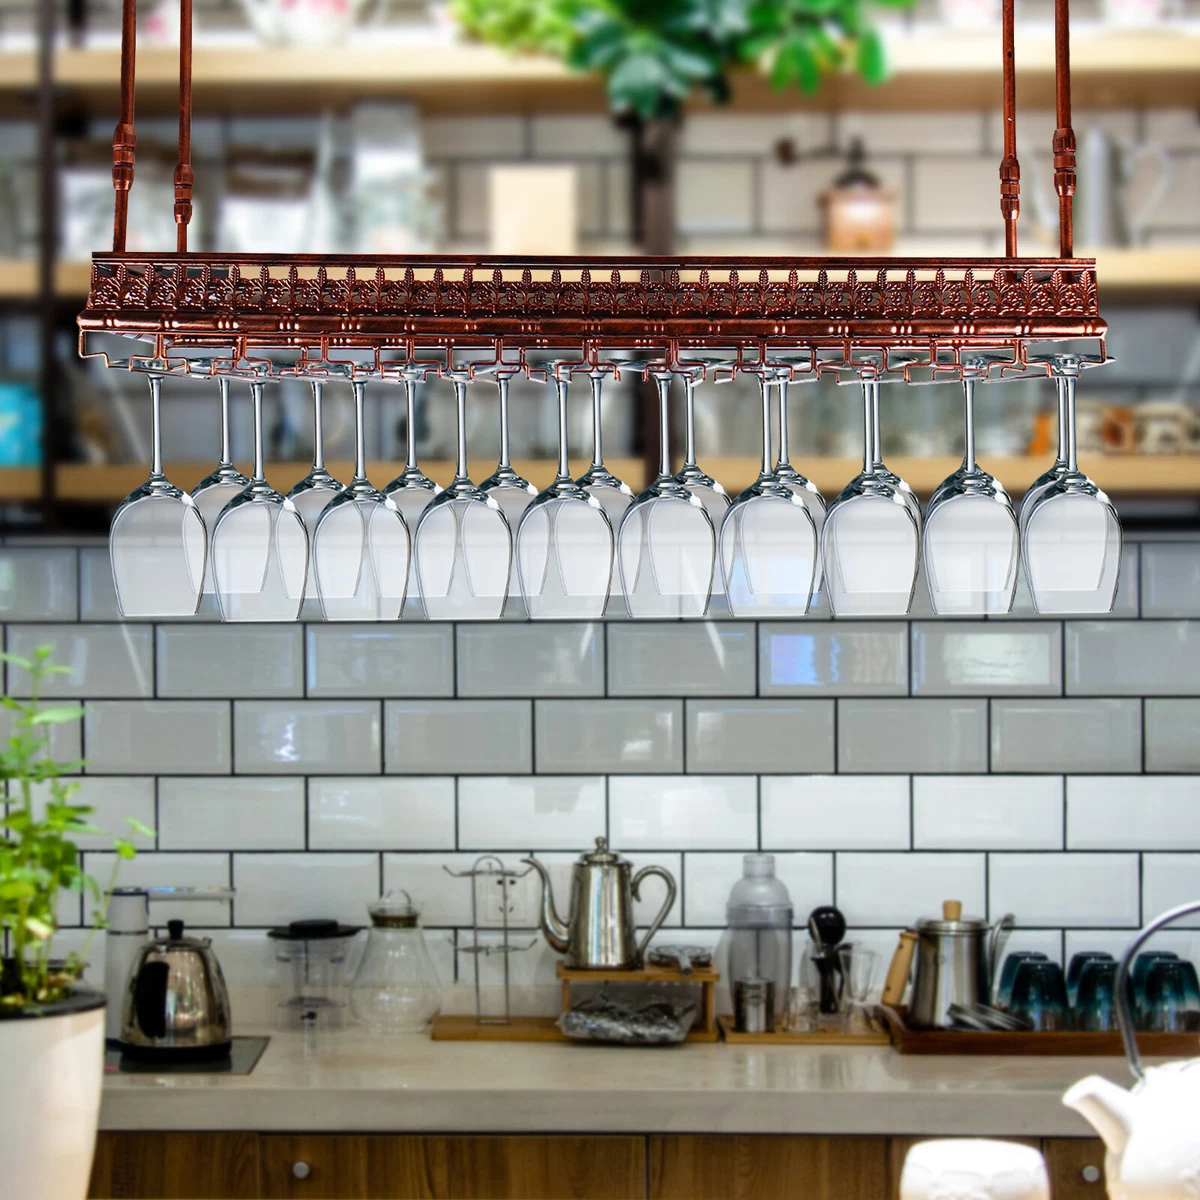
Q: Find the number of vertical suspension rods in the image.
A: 4